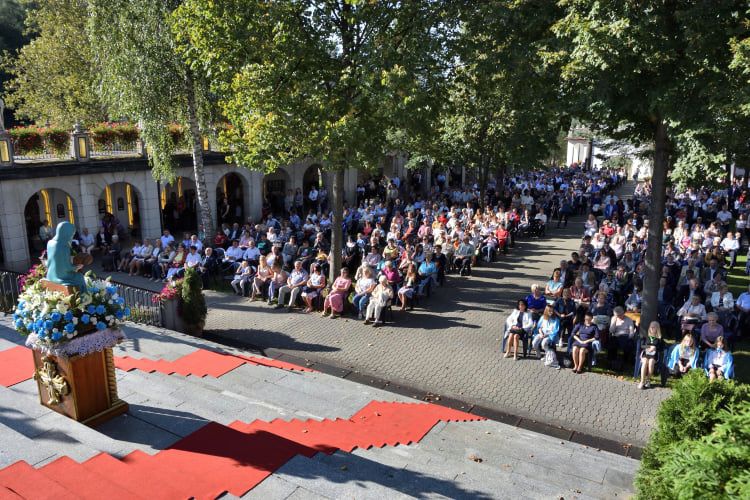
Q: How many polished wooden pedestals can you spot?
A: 1